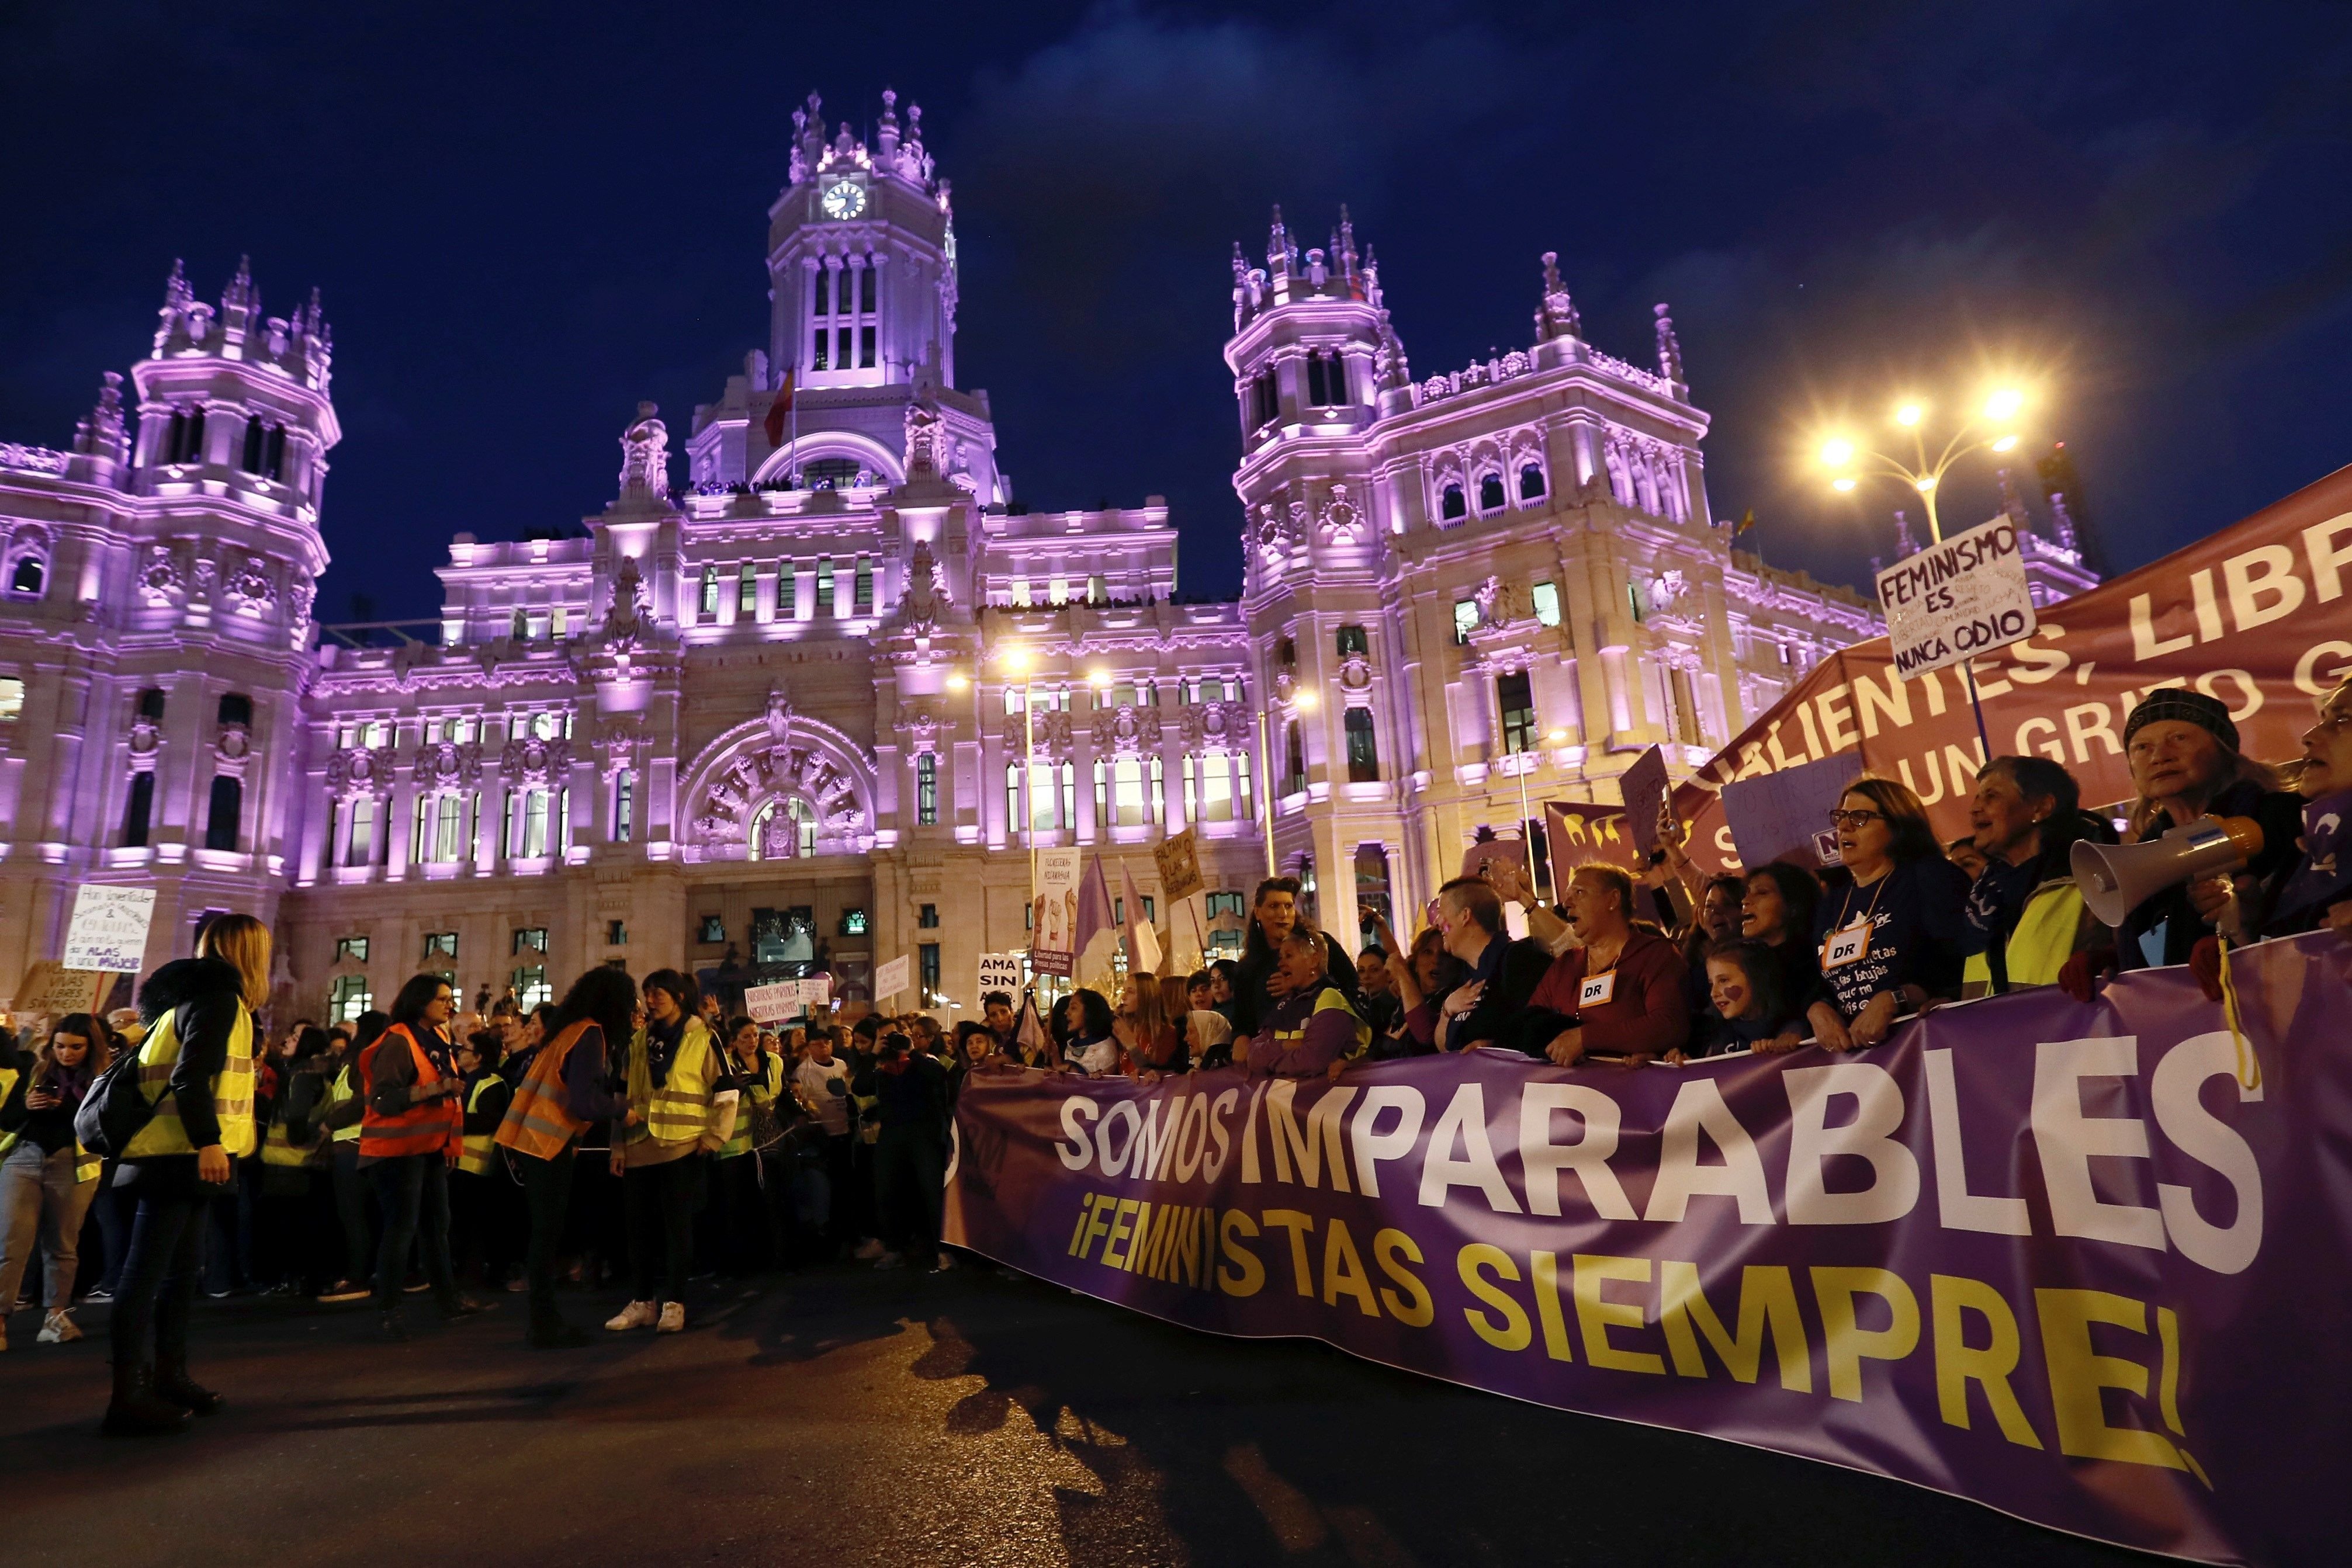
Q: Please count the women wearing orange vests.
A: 2